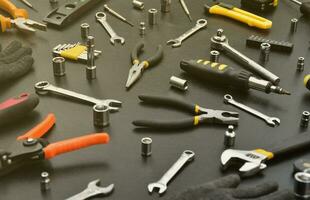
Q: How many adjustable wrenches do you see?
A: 1